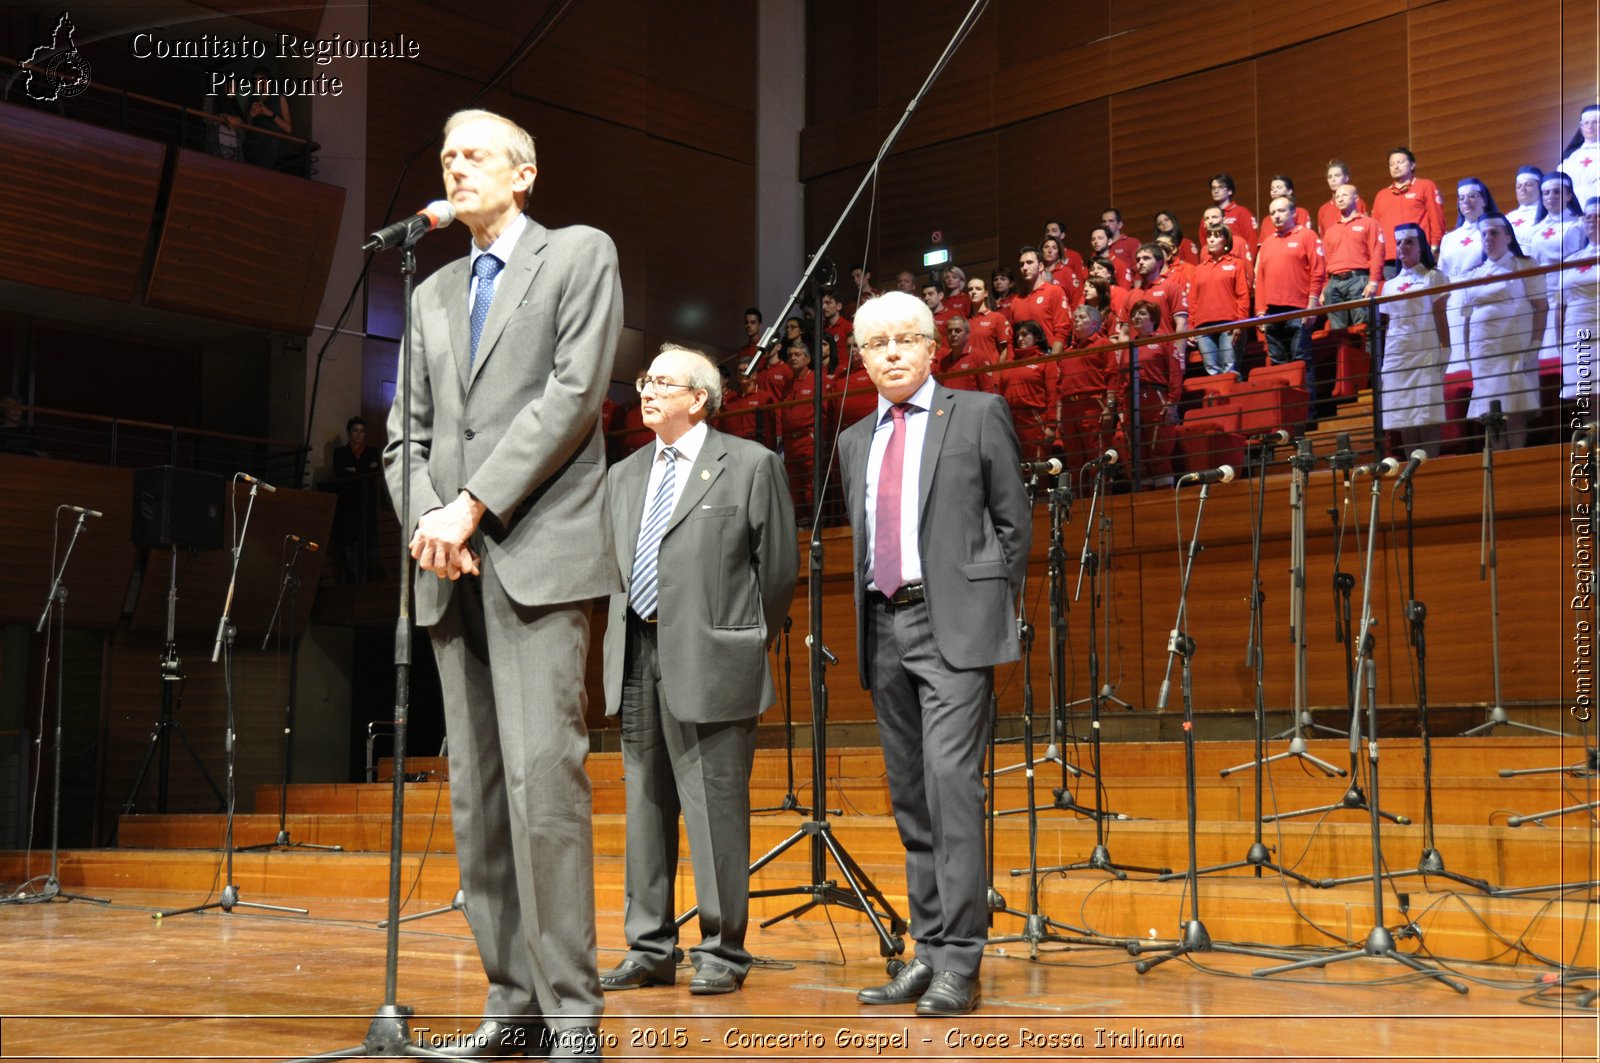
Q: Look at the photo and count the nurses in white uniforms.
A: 7